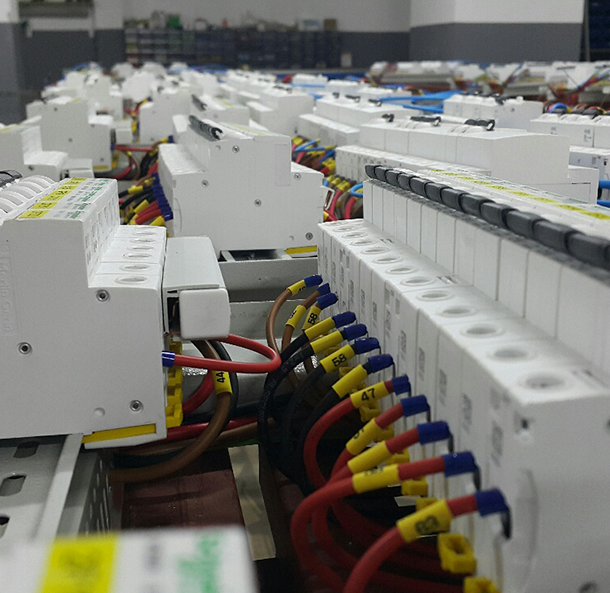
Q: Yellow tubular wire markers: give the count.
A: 13